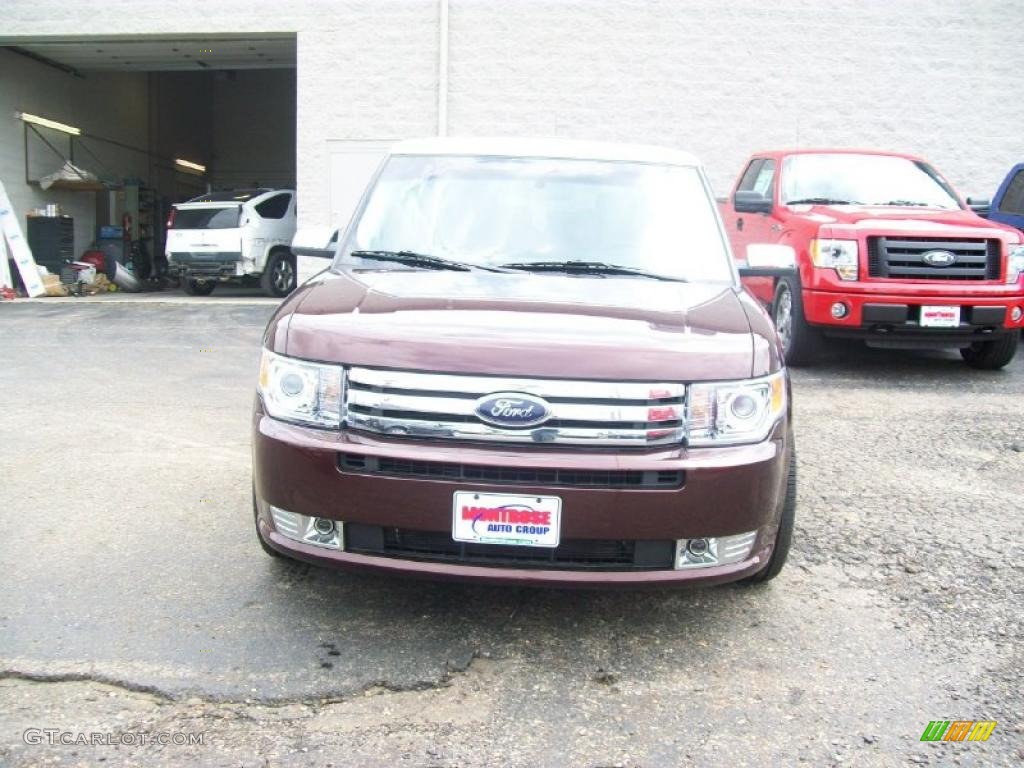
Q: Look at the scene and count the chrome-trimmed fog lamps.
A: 2